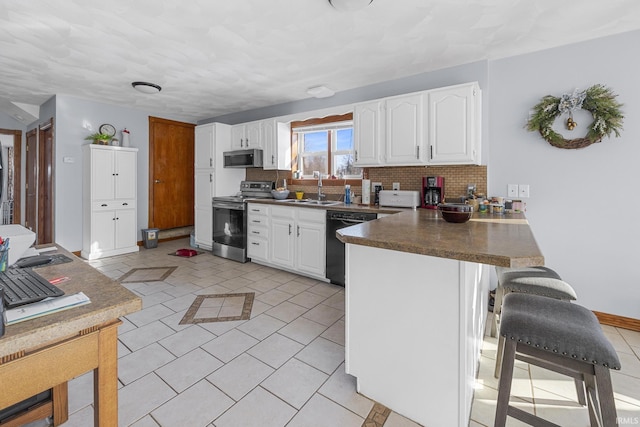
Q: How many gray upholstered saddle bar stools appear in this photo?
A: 3